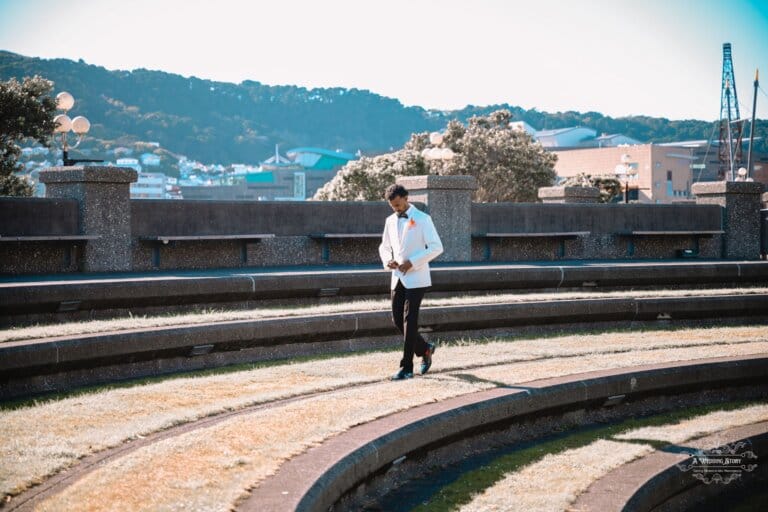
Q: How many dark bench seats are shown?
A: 5